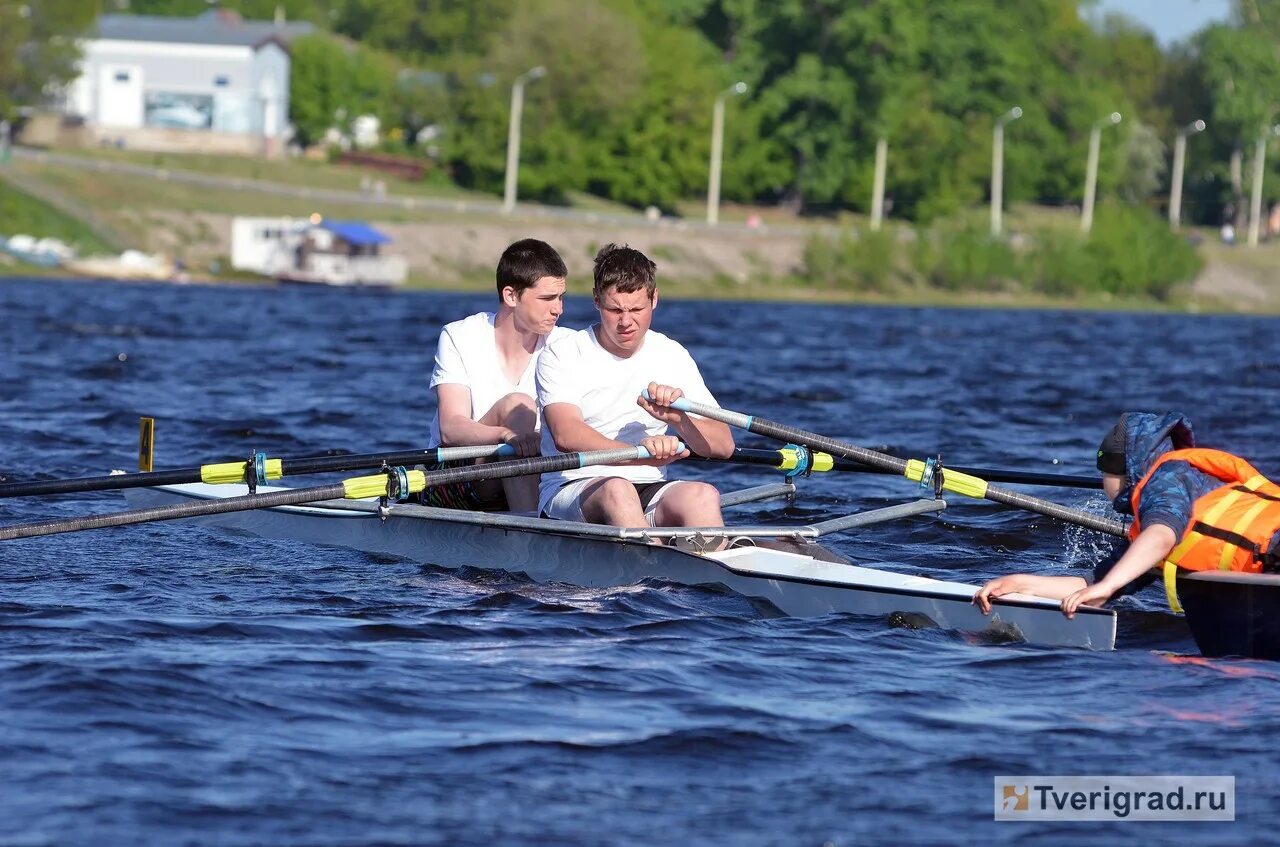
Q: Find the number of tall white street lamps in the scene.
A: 7